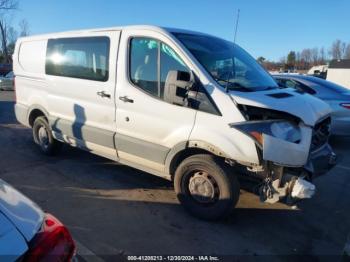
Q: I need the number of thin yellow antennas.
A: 0